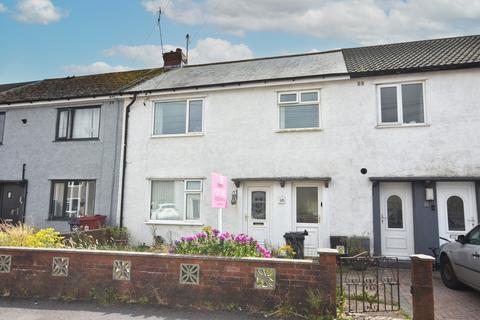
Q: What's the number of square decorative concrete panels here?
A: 5